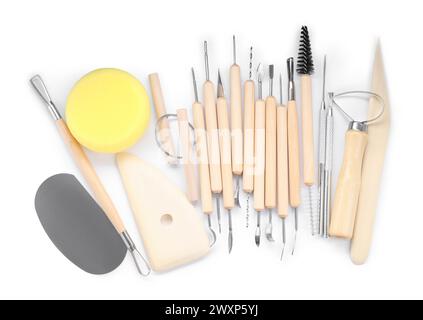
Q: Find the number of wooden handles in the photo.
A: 14